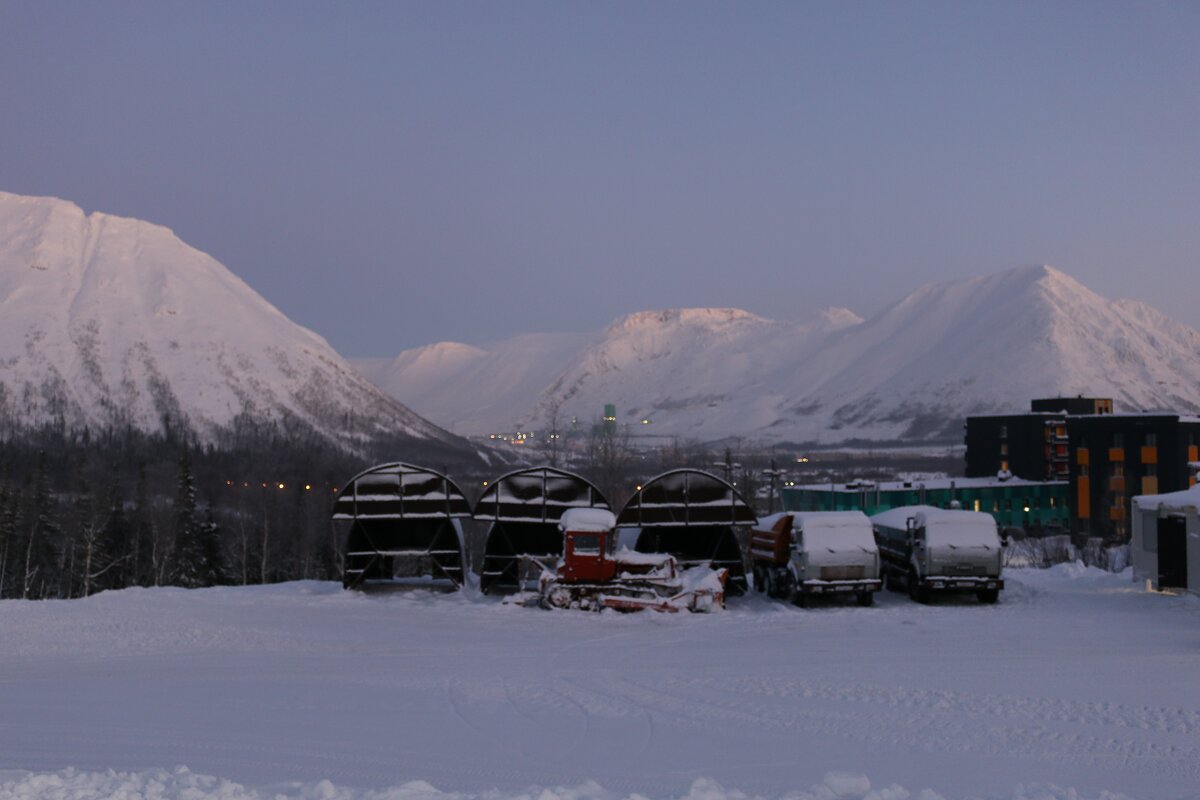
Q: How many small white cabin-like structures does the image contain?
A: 1